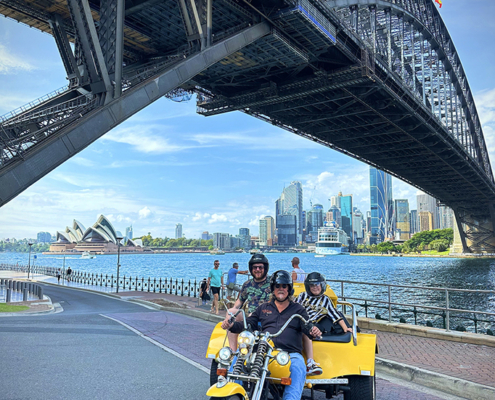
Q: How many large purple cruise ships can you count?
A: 0